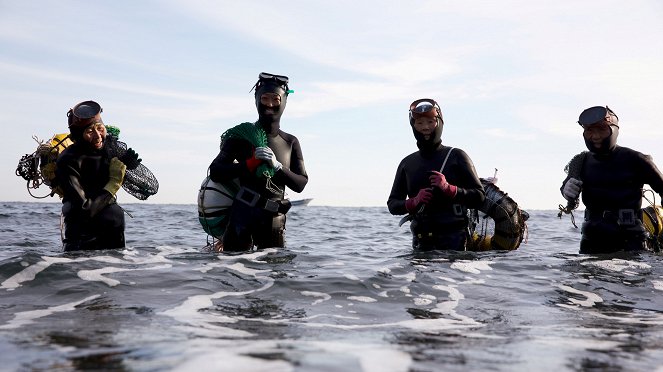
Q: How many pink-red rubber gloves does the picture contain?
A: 2